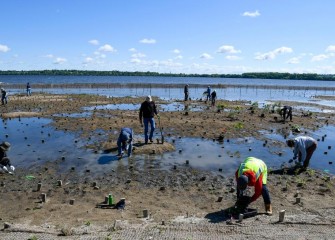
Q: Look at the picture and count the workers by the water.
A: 11